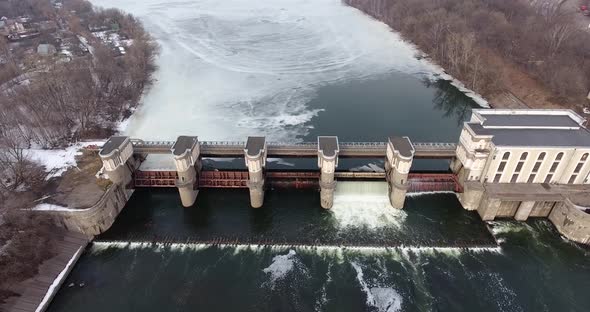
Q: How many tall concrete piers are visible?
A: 5